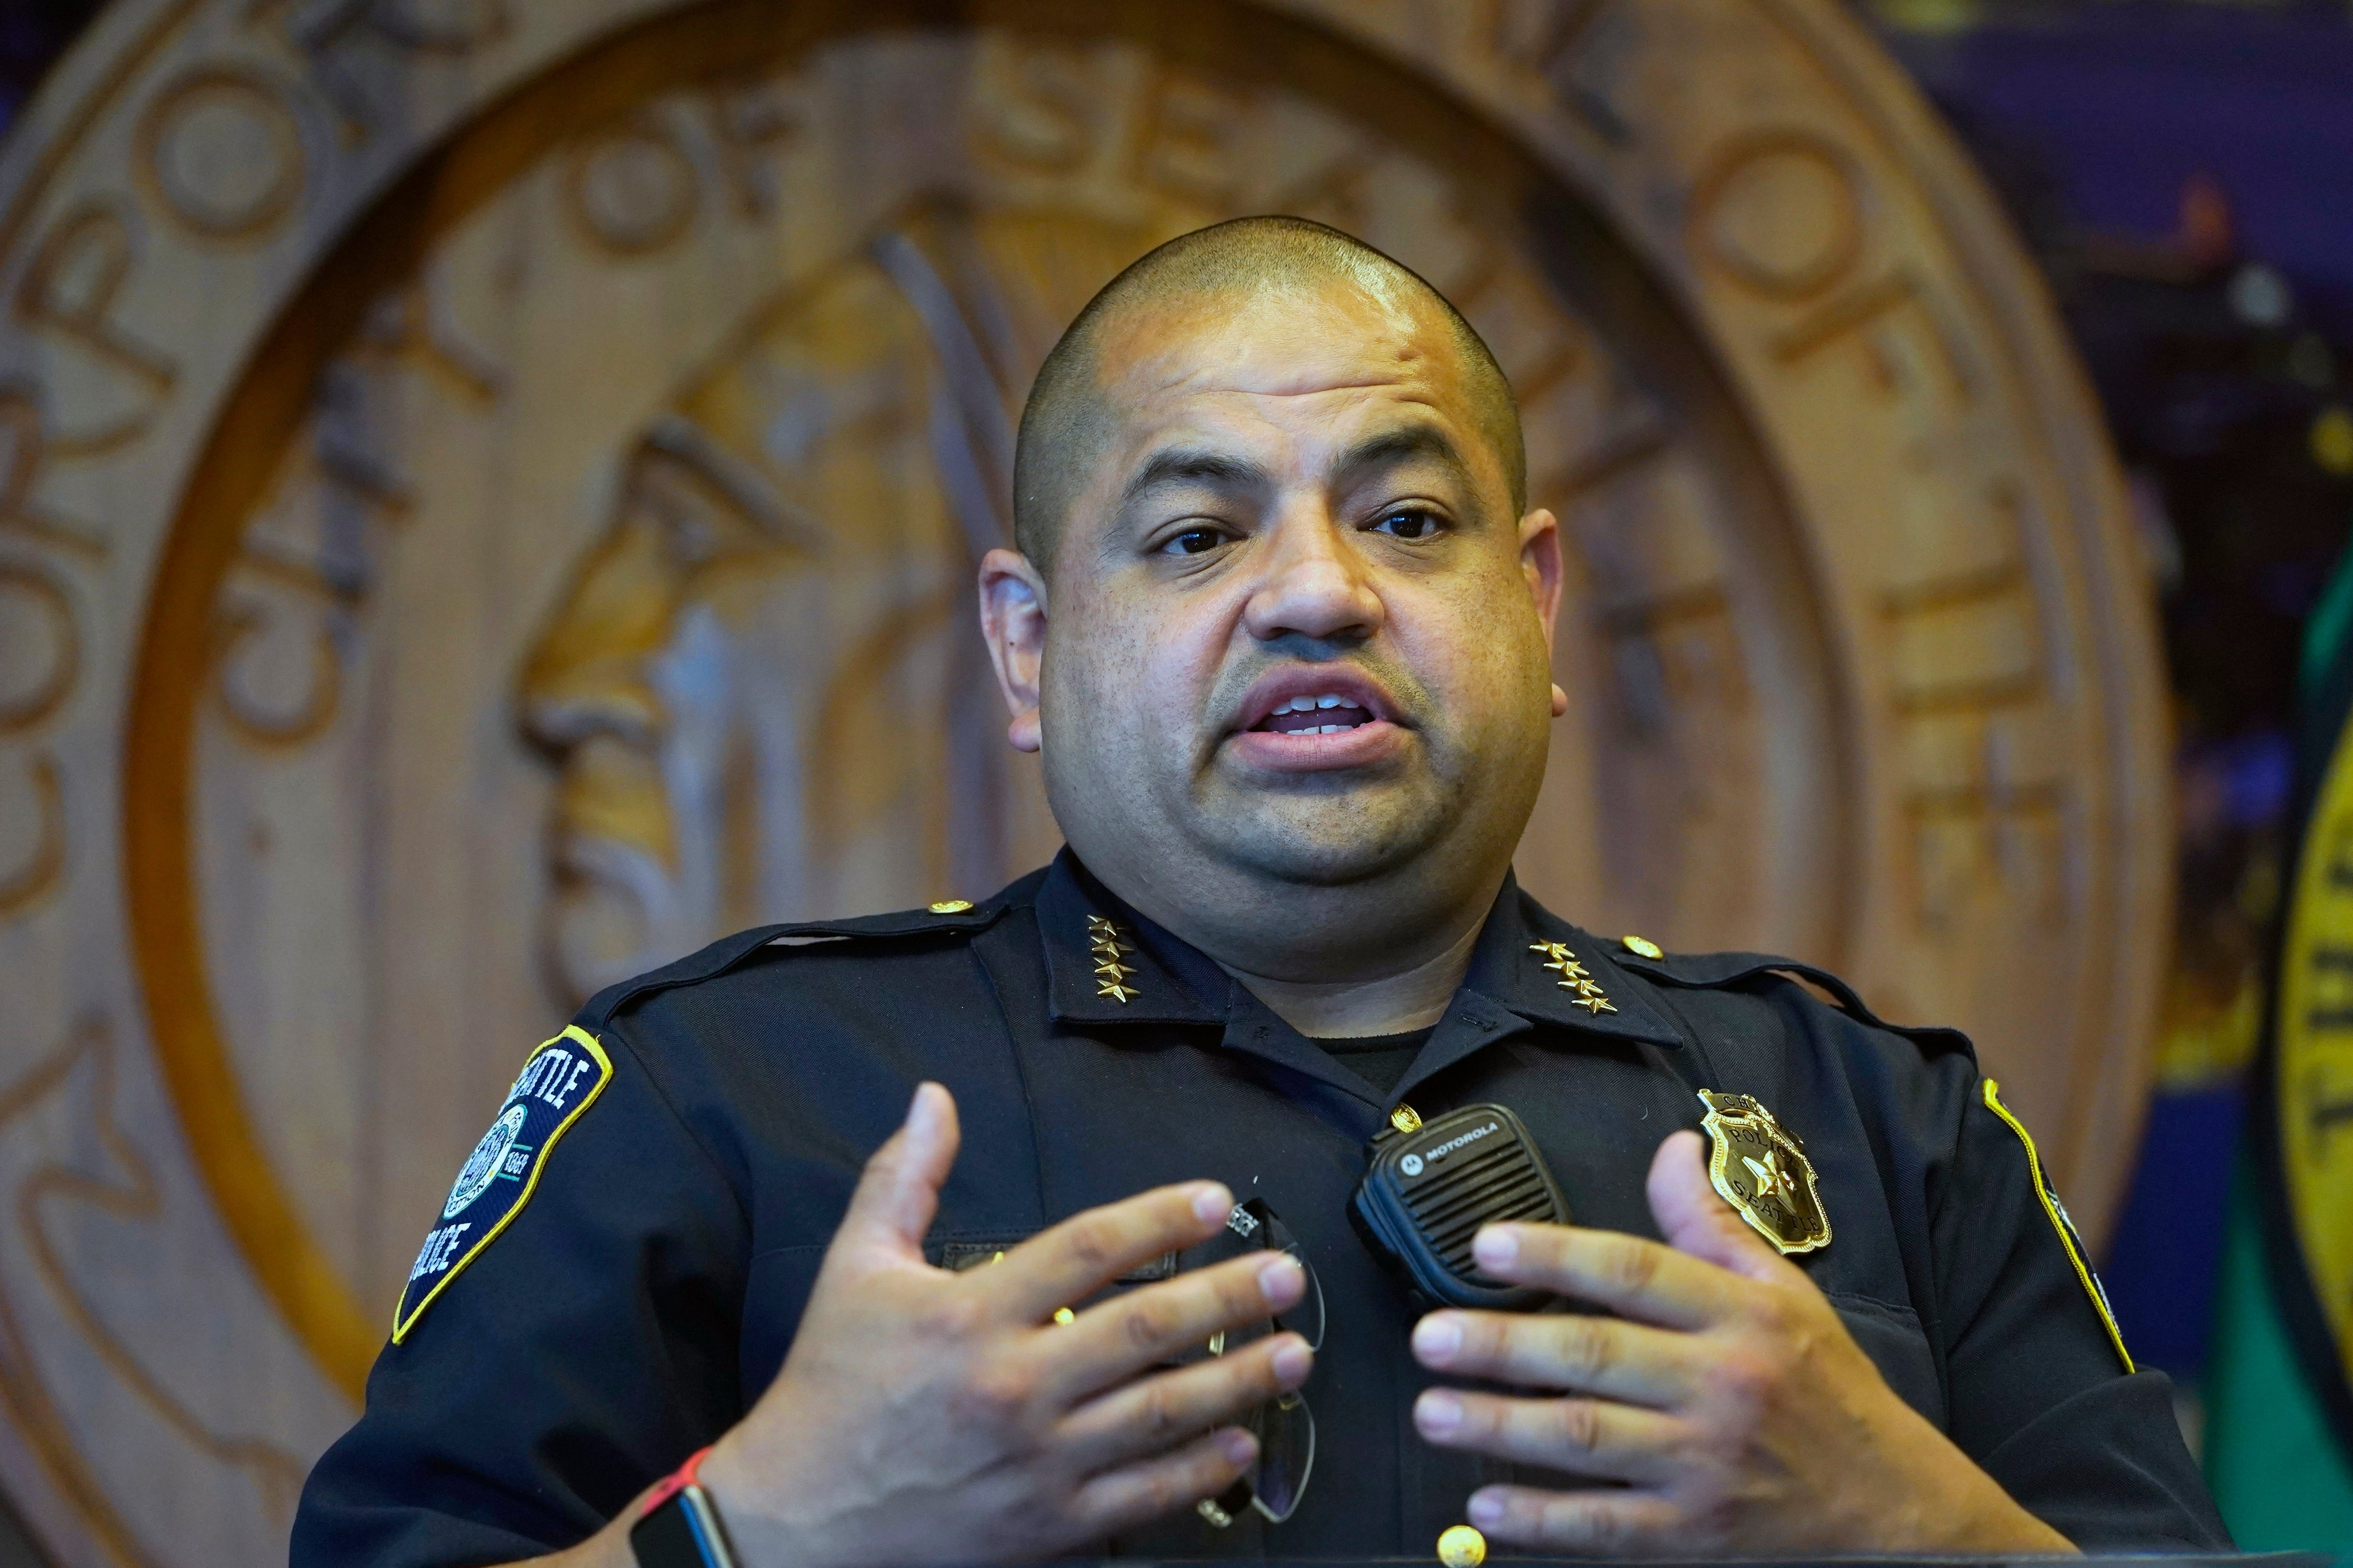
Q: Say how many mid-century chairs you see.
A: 0